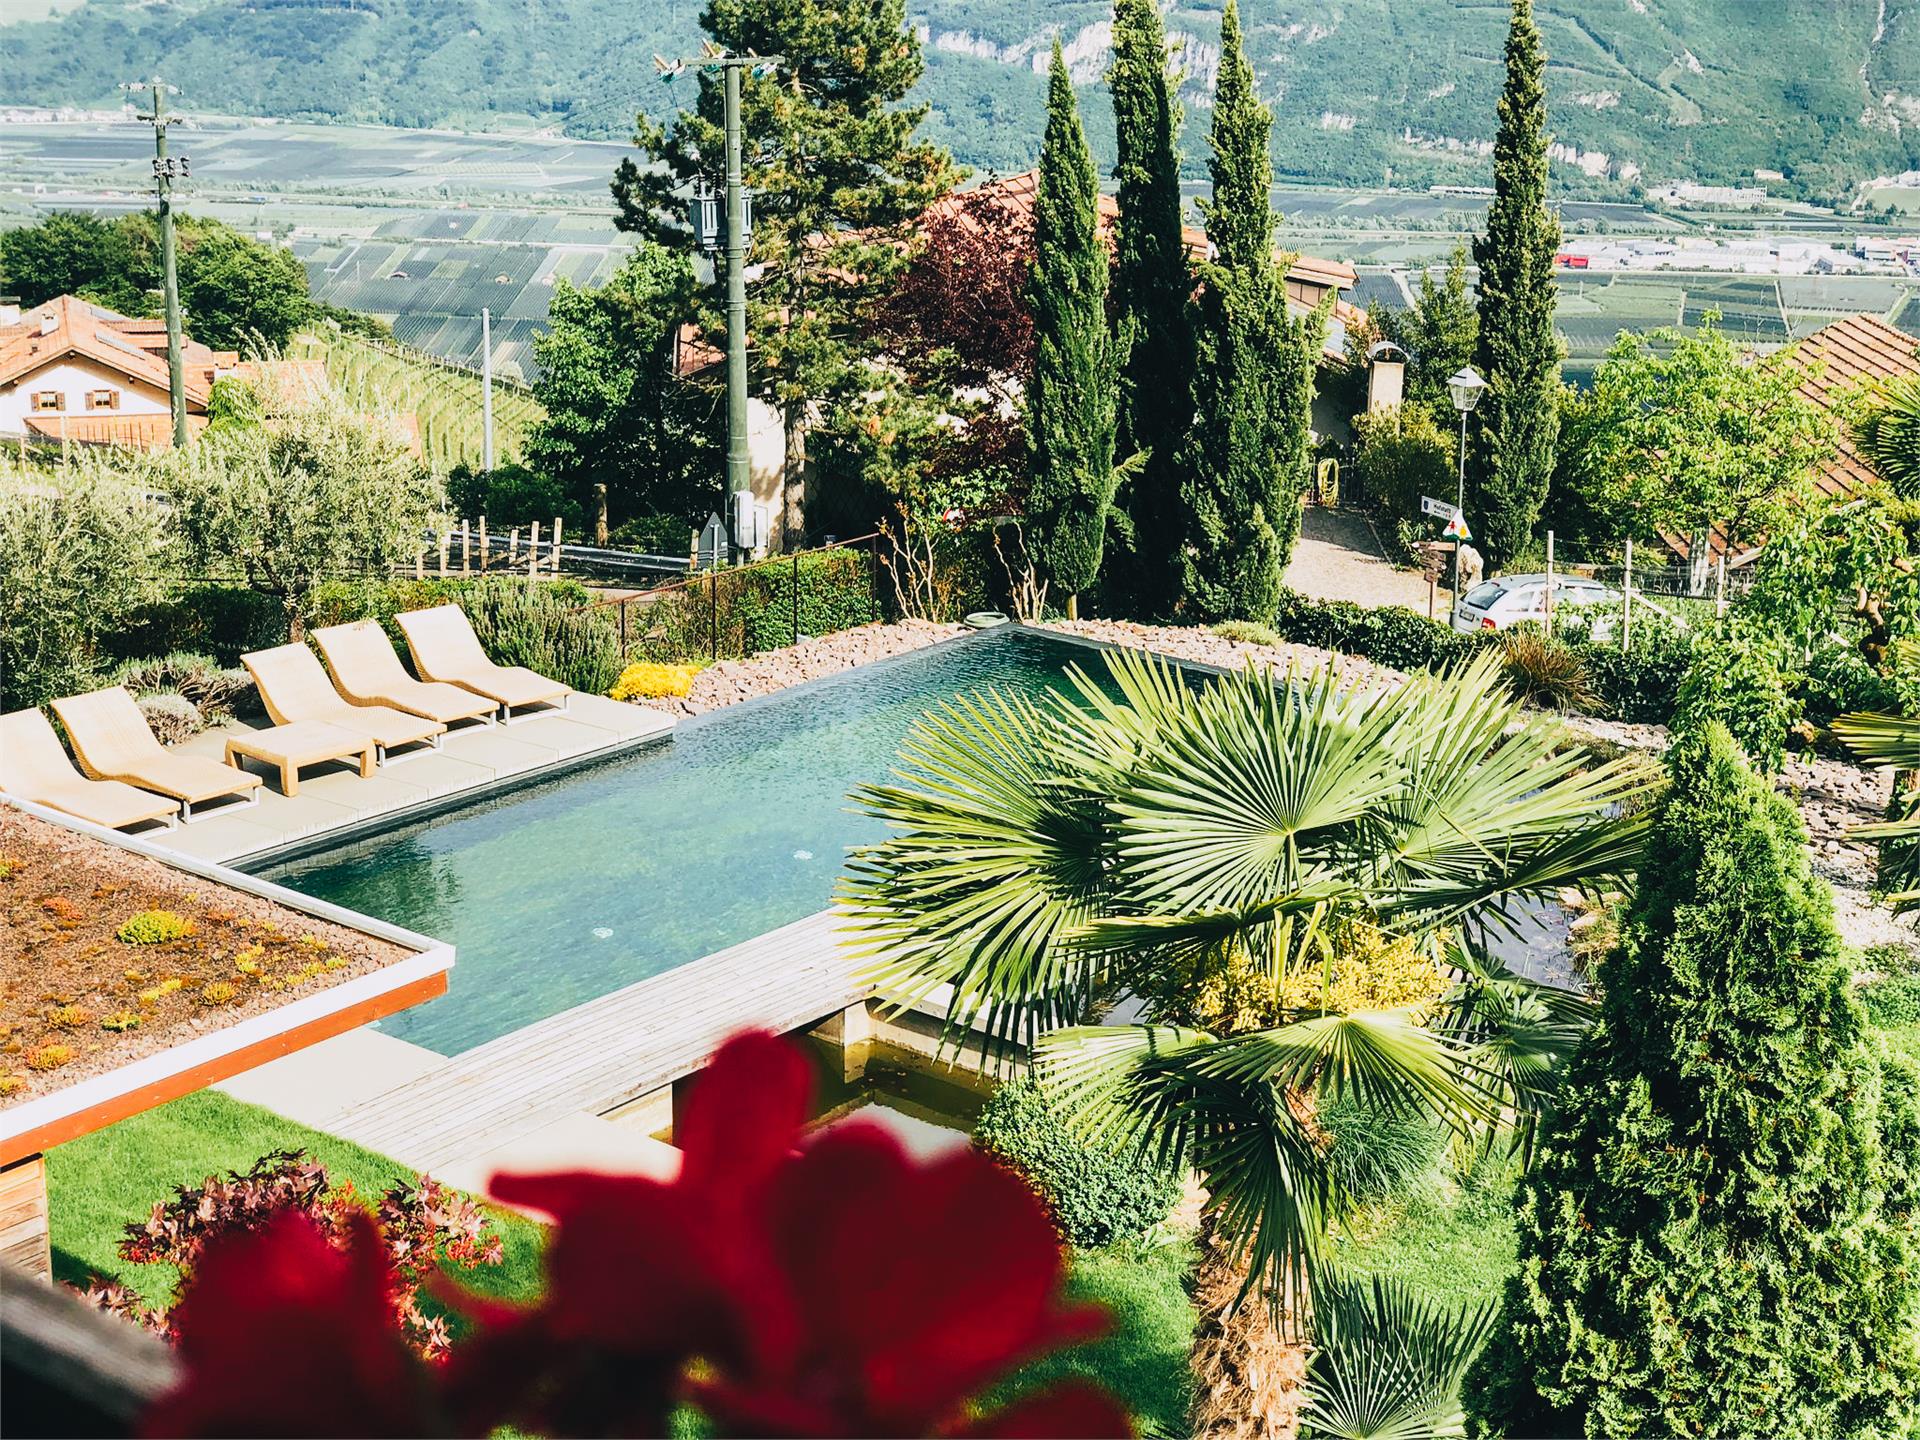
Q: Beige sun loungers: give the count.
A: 5